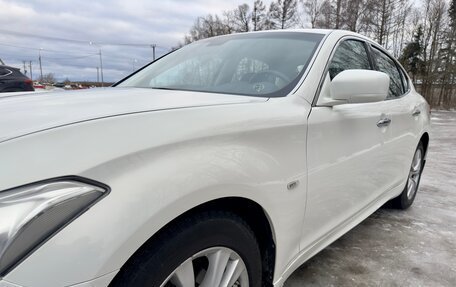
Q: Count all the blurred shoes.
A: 0